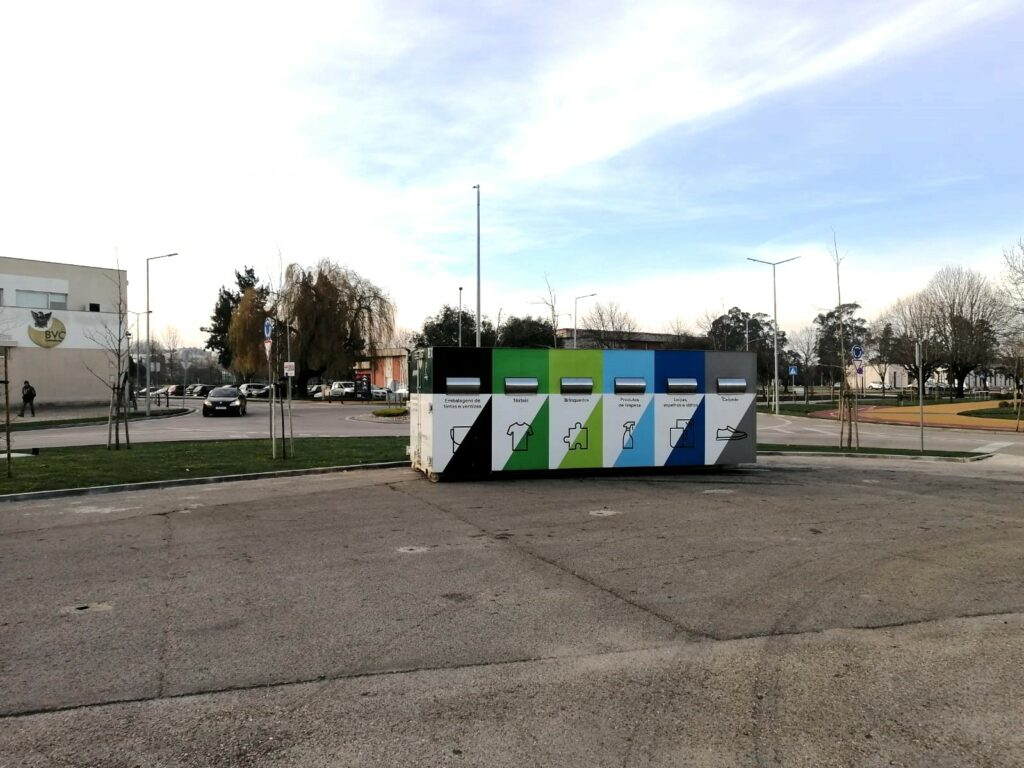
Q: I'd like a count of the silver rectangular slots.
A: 6